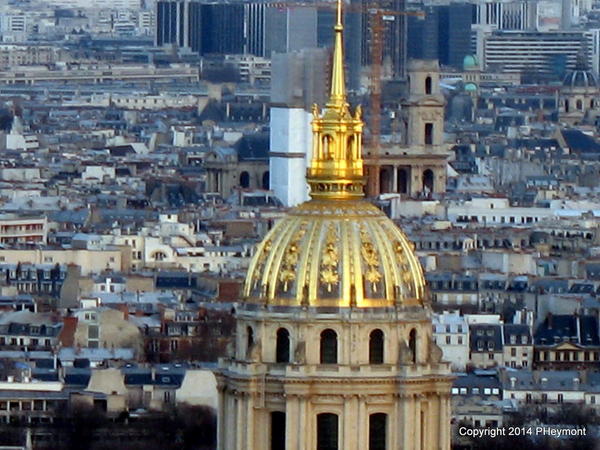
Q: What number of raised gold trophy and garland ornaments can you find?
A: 5